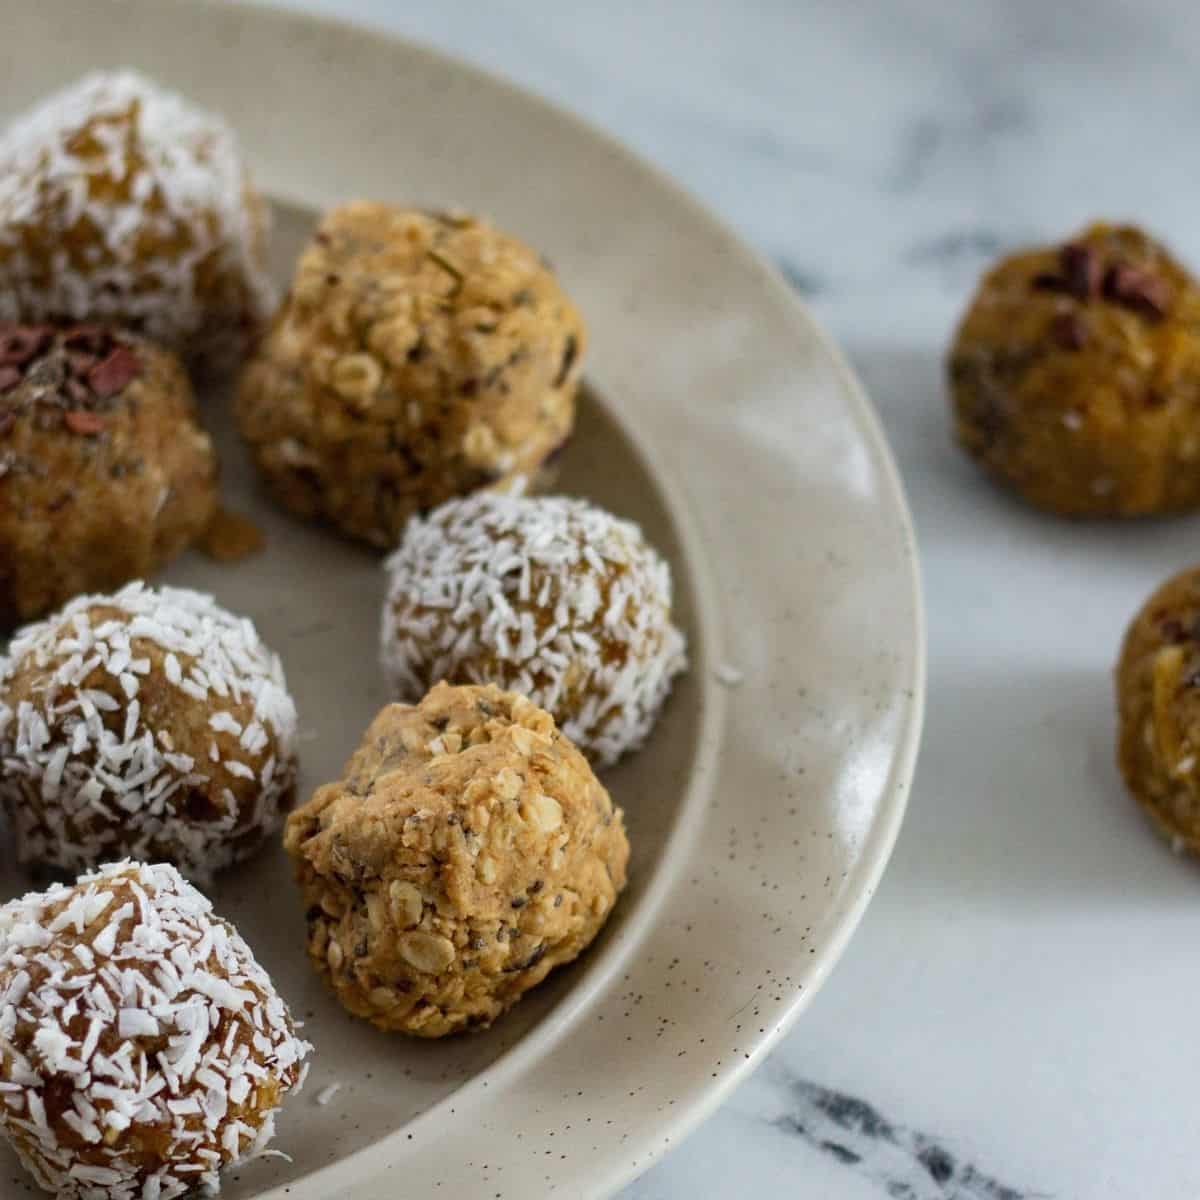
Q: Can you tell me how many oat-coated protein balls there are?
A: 2